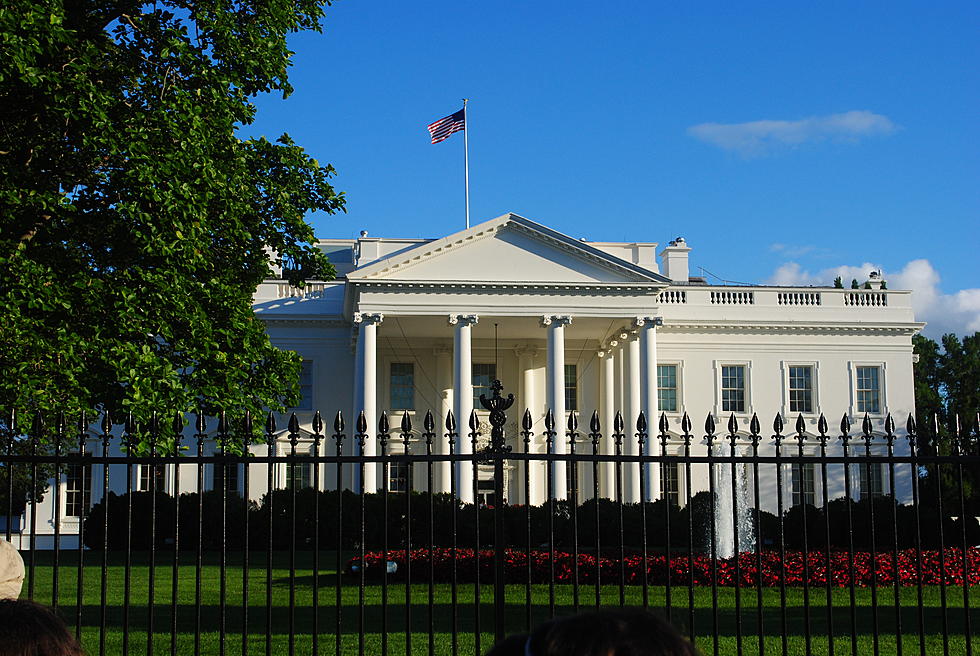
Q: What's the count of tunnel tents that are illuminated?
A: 0